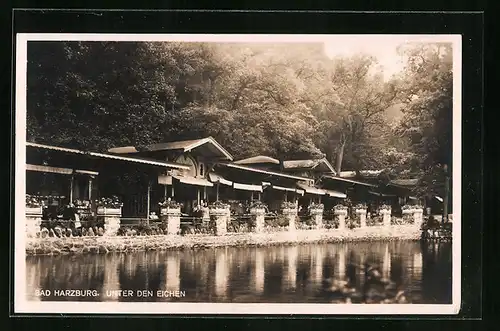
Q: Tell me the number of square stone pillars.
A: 11